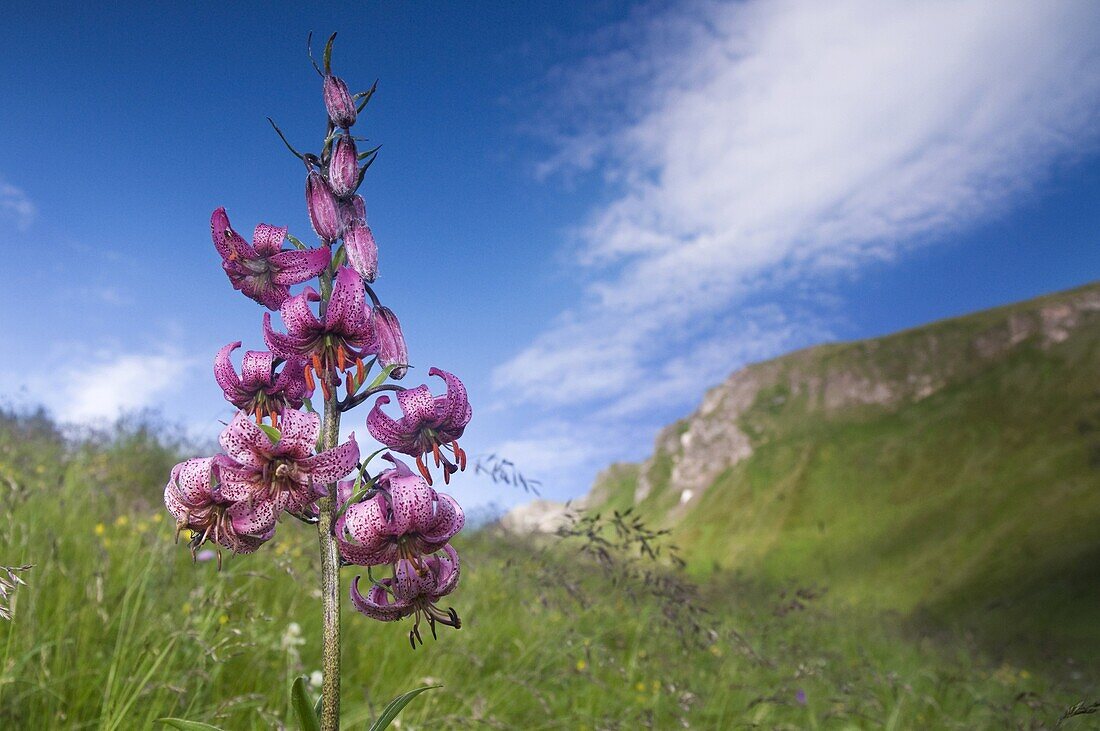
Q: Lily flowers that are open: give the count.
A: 8